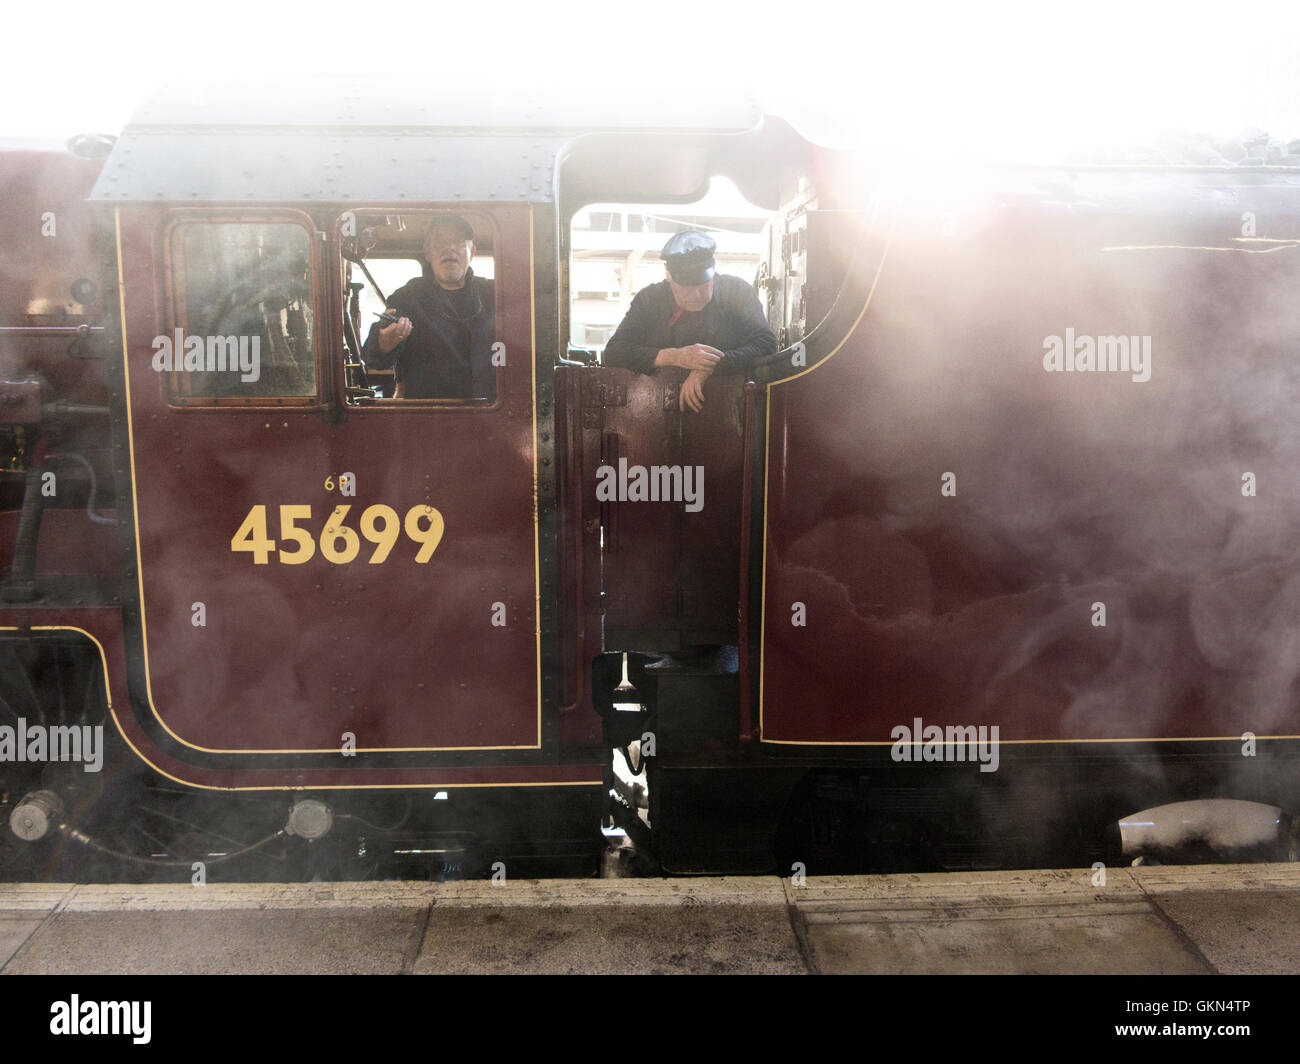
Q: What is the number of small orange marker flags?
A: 0